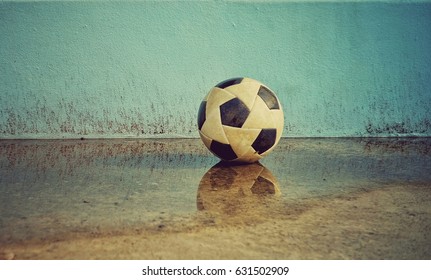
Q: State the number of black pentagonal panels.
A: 6